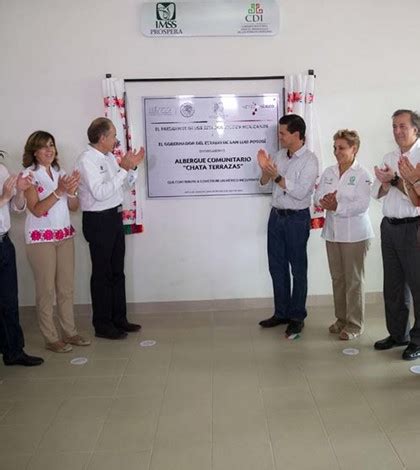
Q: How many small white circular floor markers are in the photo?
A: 4